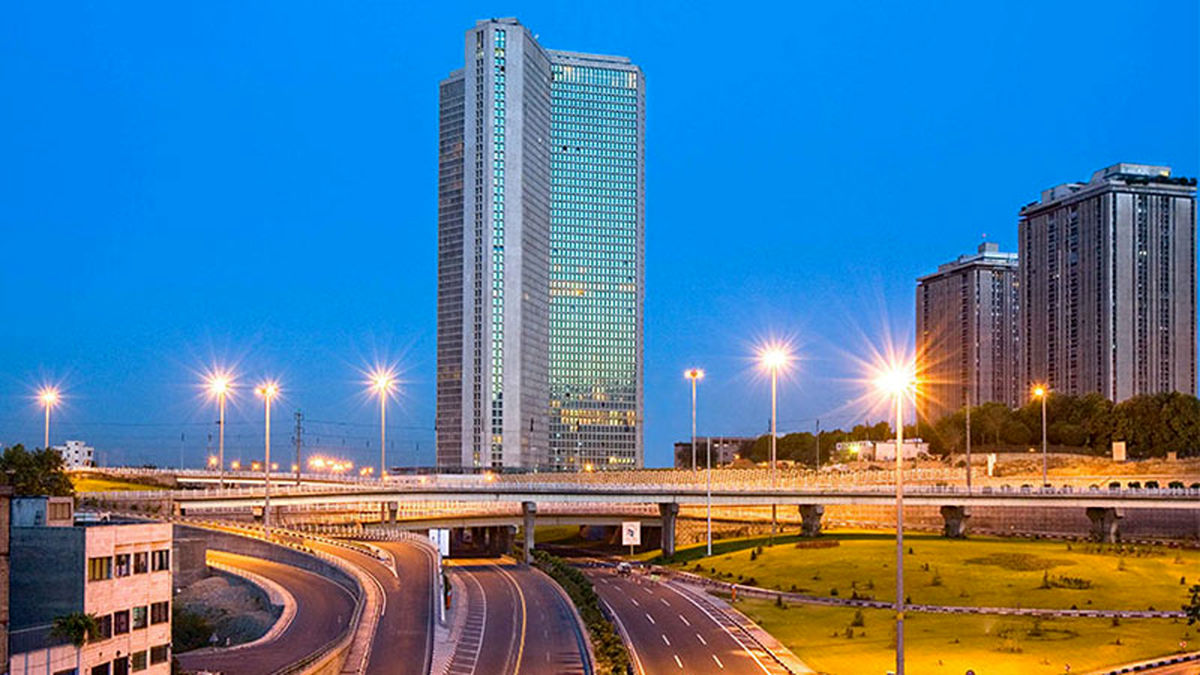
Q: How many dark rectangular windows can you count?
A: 12